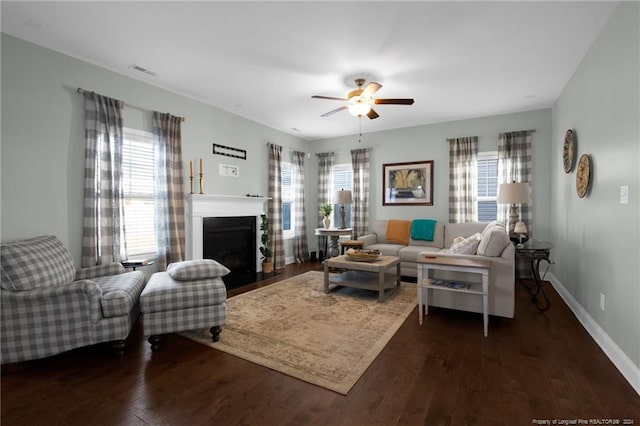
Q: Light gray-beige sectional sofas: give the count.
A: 1